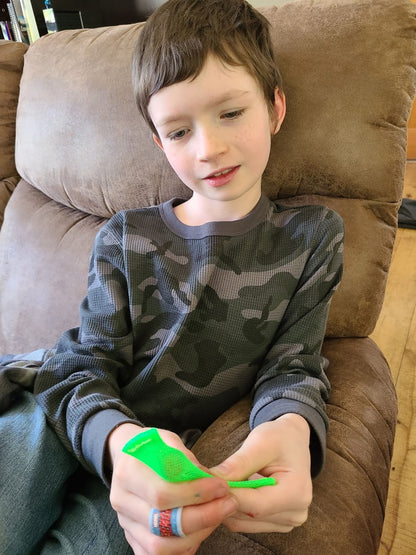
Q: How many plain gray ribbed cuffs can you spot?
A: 2